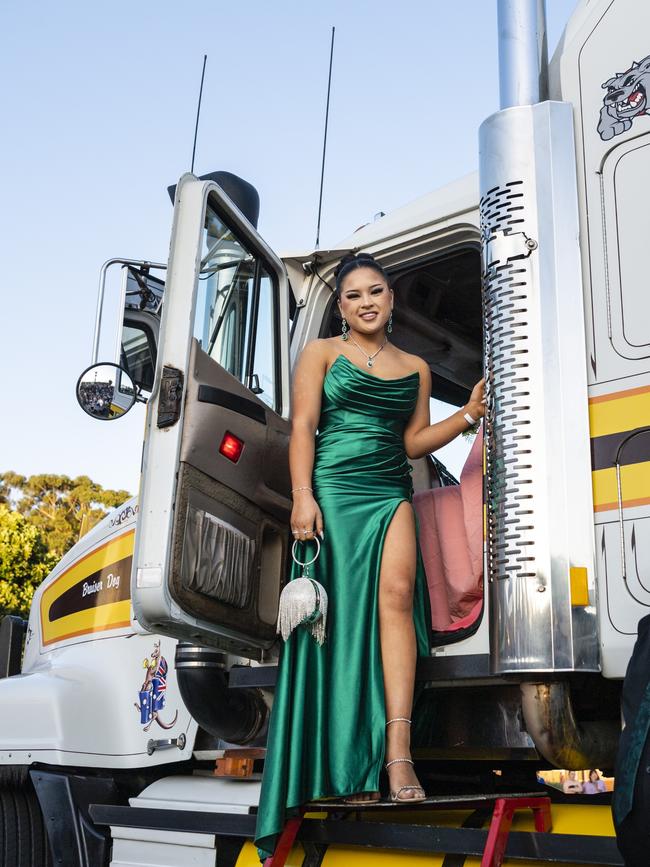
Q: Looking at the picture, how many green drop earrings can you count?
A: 2